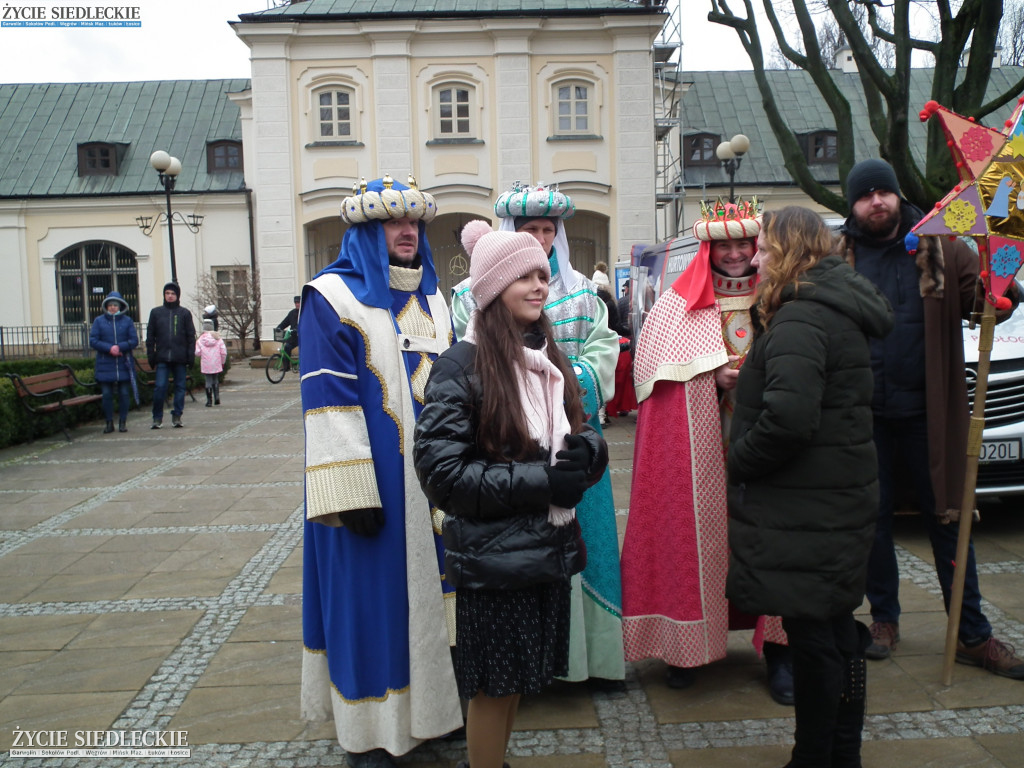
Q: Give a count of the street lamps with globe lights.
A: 2